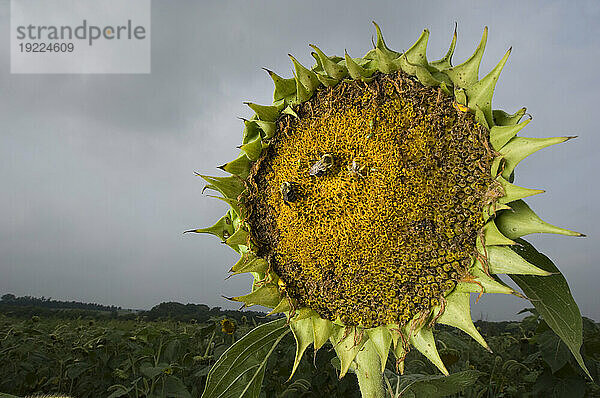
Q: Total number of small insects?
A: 3